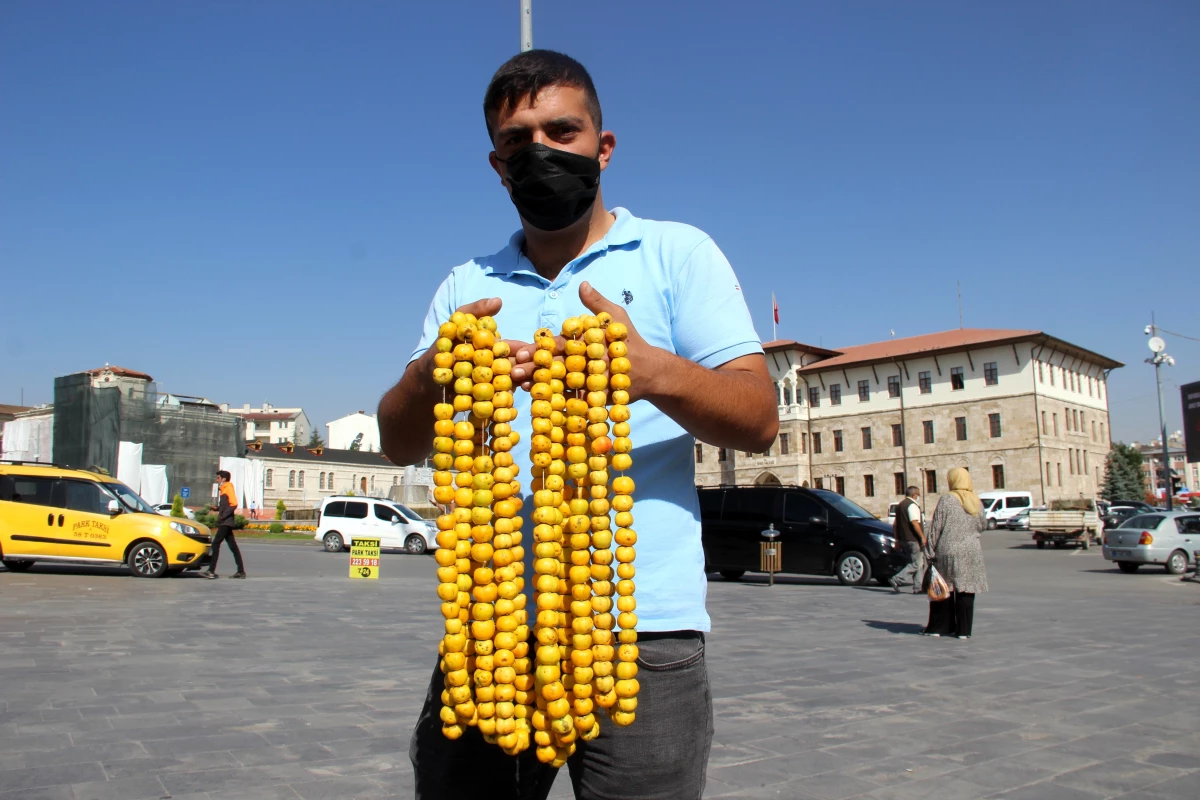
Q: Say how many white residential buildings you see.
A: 2